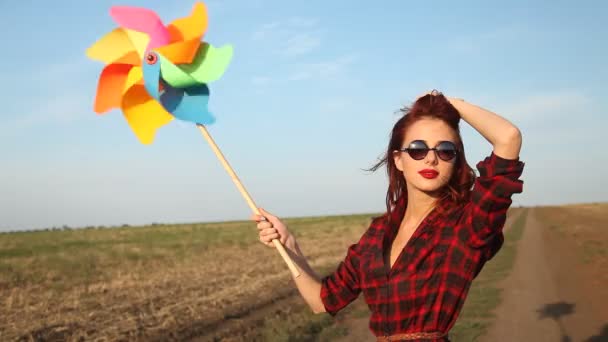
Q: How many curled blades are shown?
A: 7